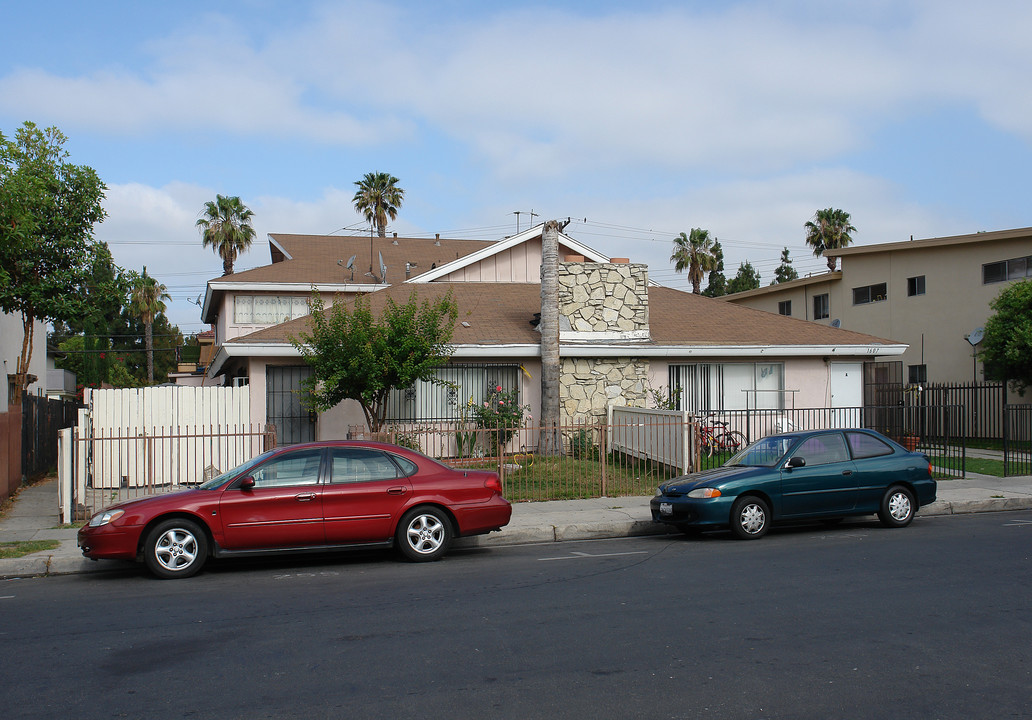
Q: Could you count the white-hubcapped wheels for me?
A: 4